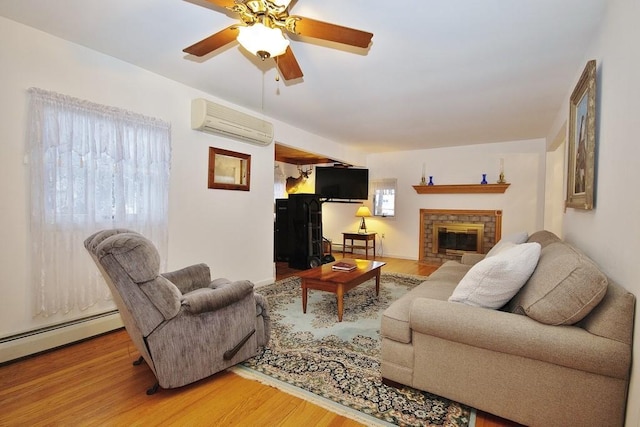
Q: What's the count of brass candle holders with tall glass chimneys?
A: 2